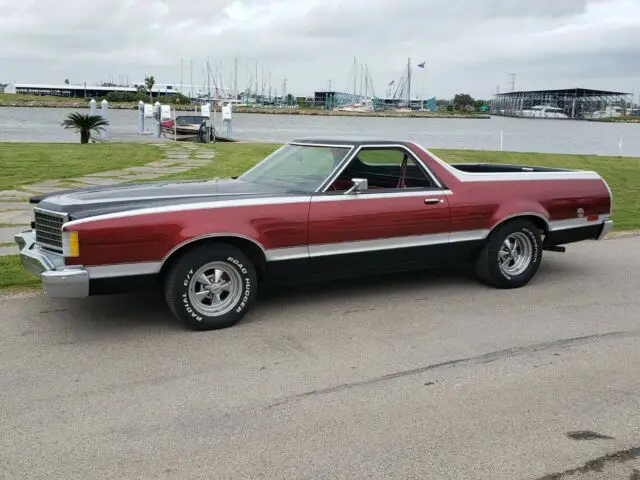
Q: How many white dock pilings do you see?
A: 6